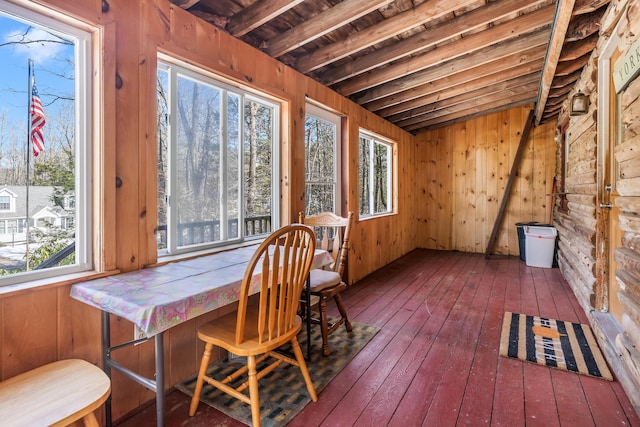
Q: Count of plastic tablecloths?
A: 1